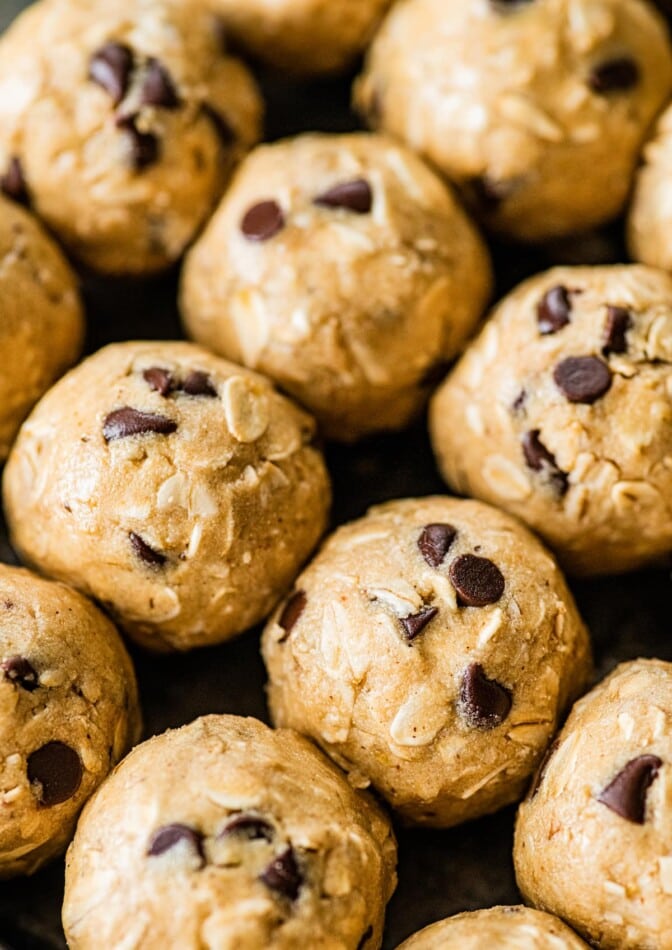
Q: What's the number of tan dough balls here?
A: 13